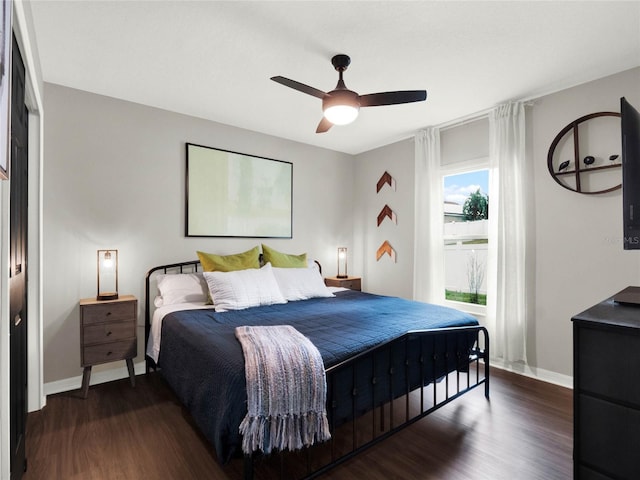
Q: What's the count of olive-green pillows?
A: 2